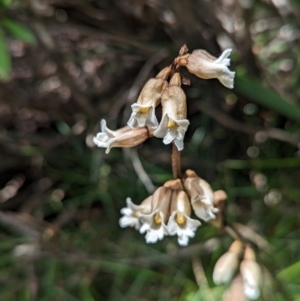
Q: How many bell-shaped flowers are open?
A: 8